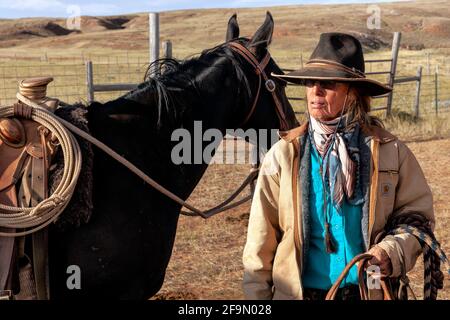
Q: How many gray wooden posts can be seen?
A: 5